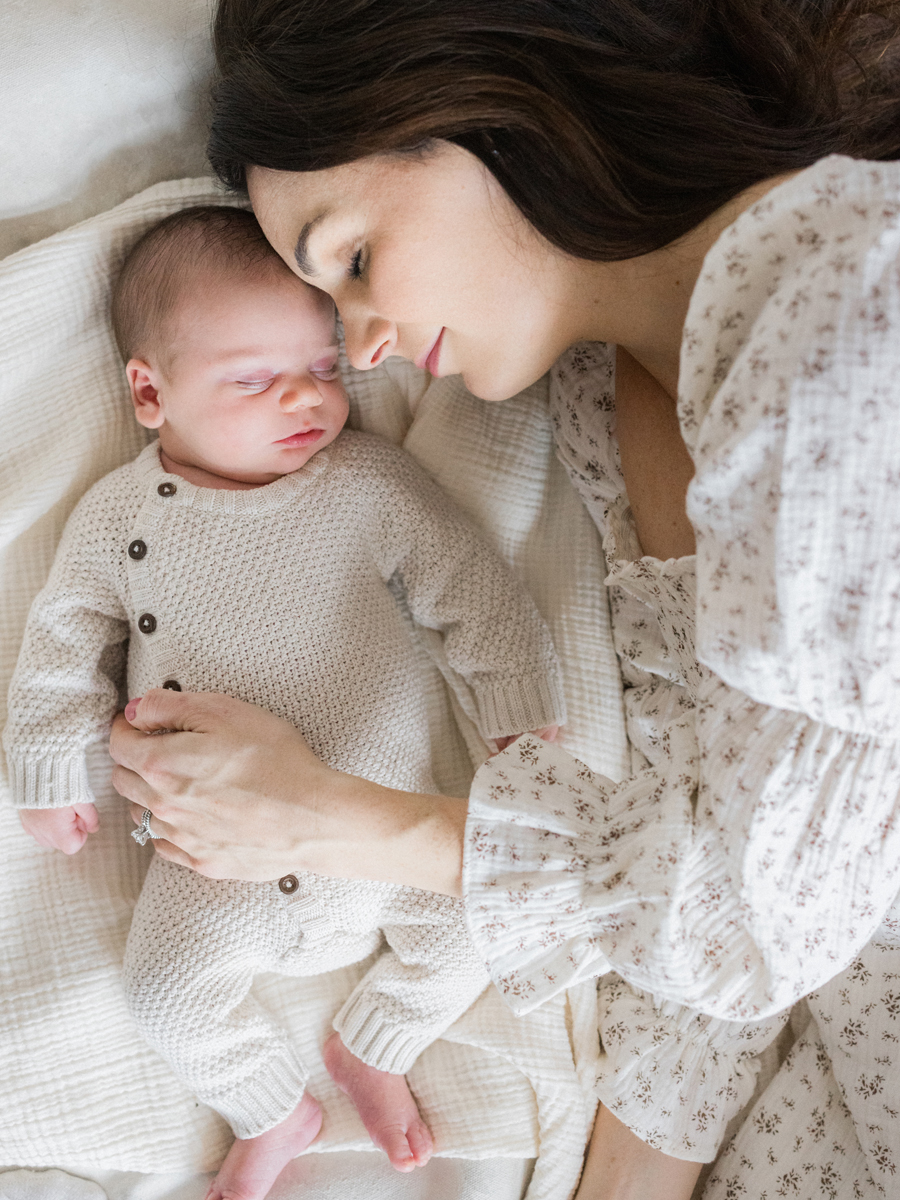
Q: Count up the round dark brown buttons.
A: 5